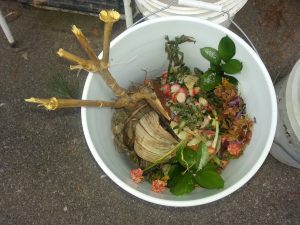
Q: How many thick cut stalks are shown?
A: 4